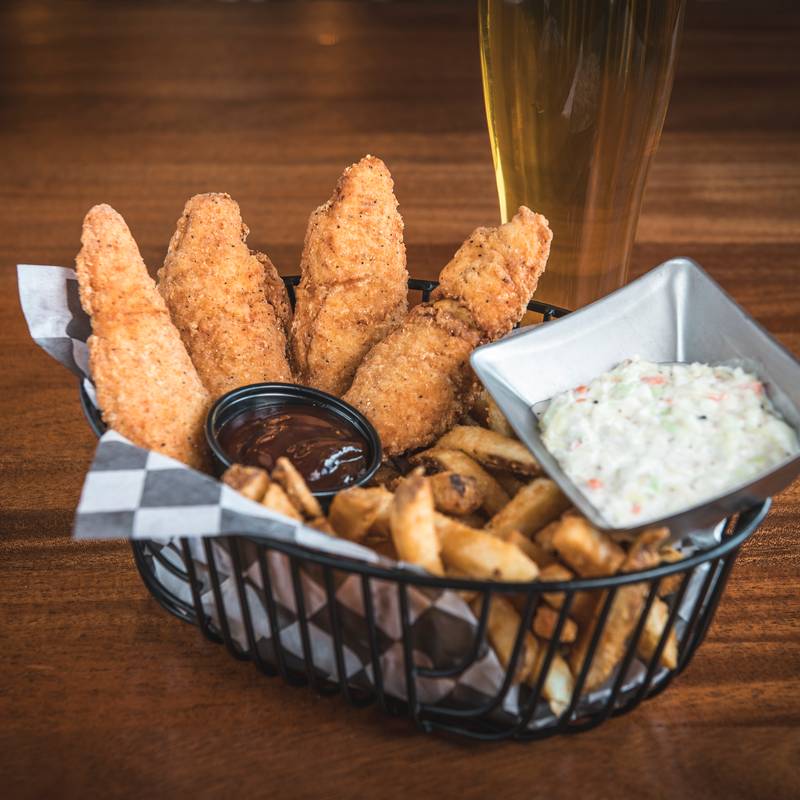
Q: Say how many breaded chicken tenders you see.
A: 4